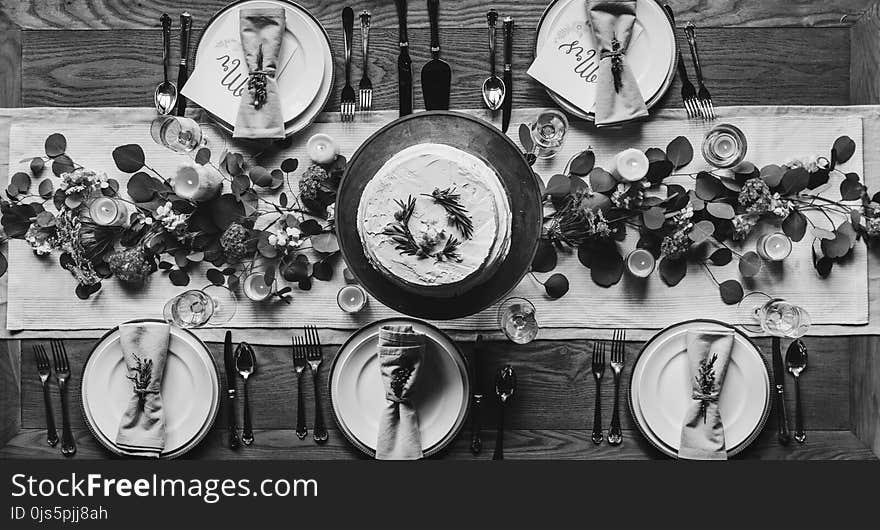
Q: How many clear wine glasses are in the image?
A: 5